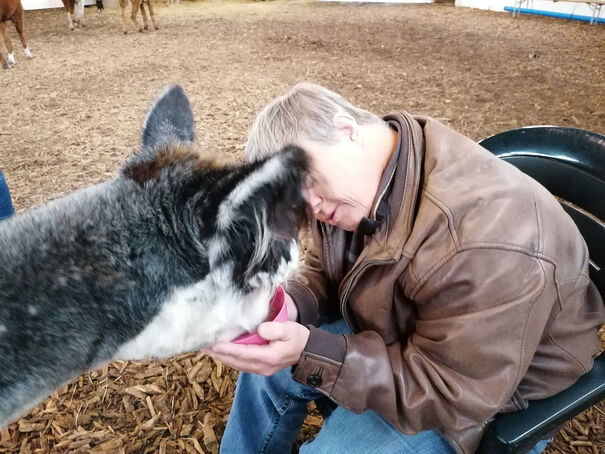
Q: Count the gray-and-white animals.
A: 1